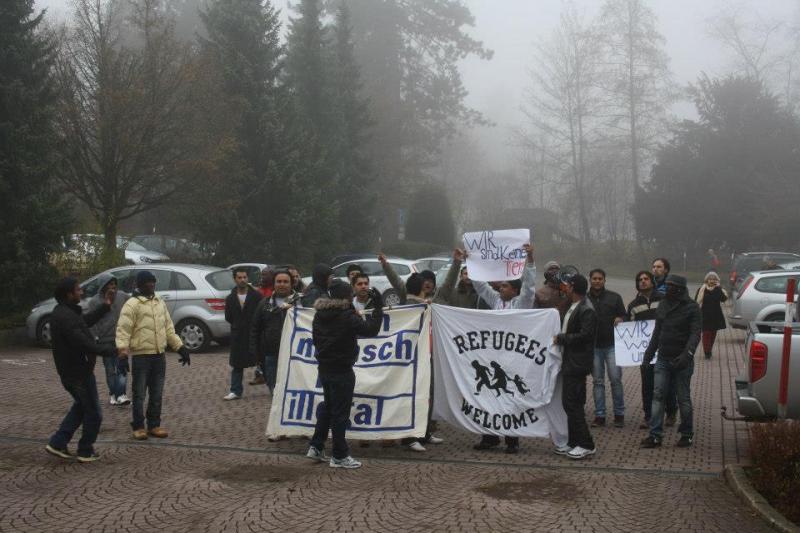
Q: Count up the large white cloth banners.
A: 2